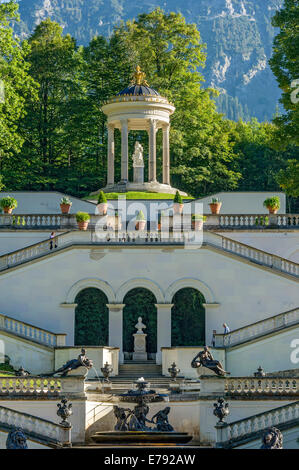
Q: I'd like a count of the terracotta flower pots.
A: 9